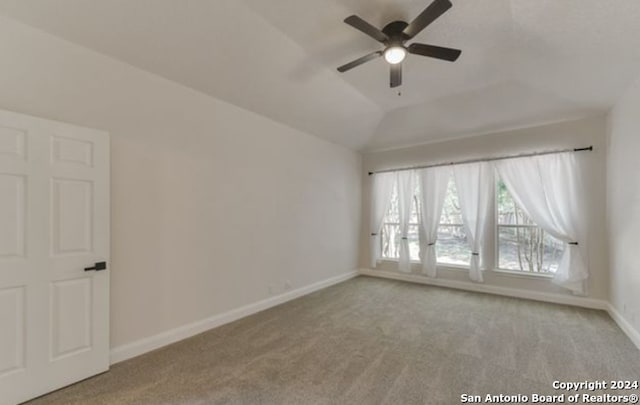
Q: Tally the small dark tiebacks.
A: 5